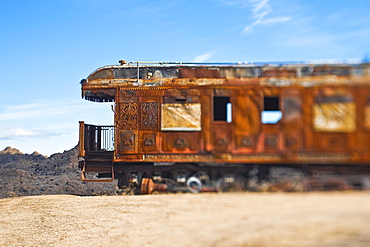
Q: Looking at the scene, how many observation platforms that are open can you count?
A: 1